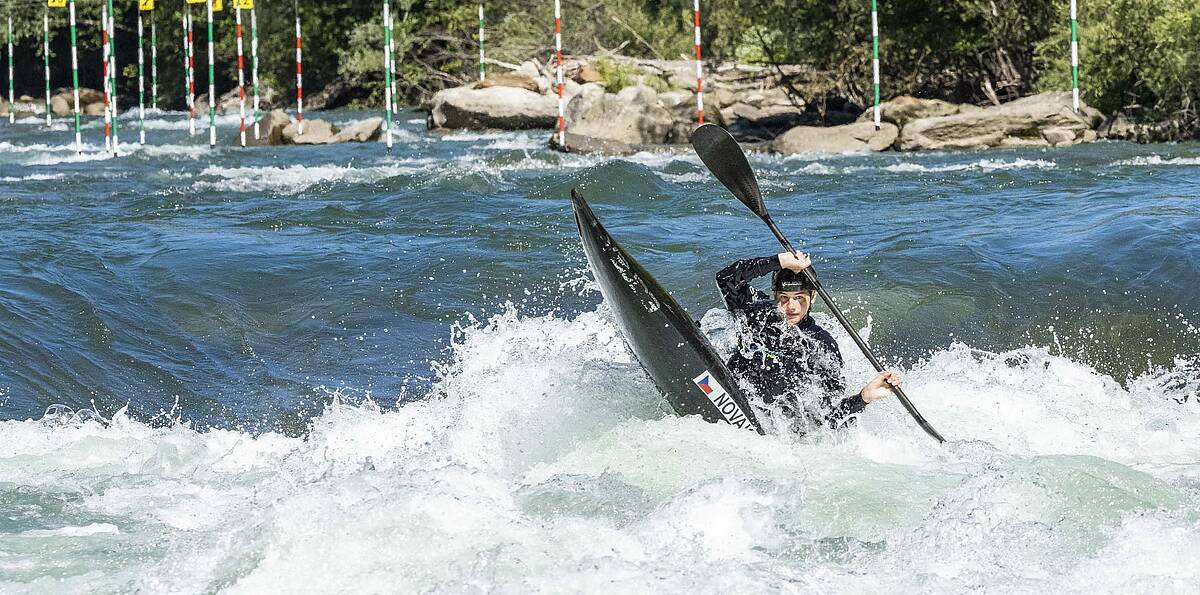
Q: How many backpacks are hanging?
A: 0